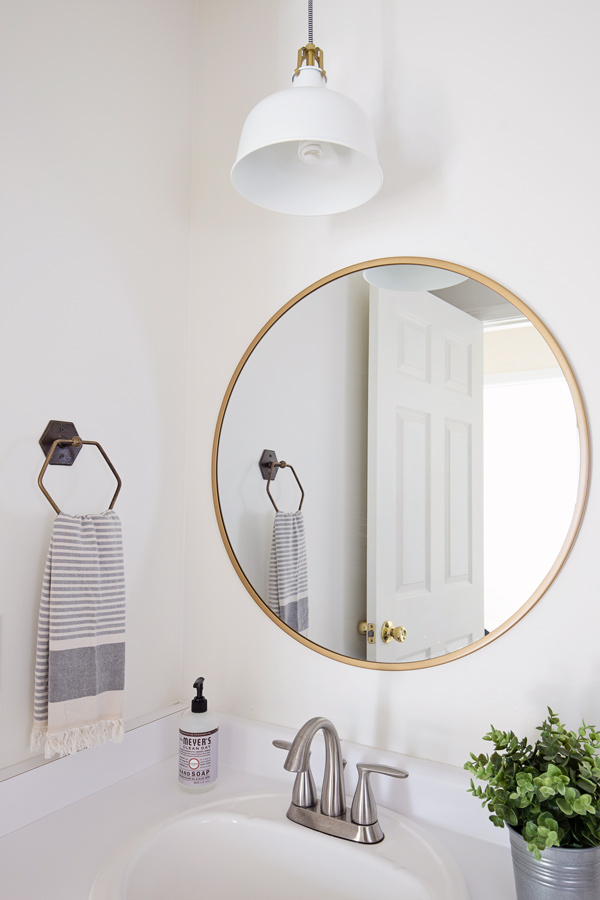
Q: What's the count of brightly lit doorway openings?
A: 1